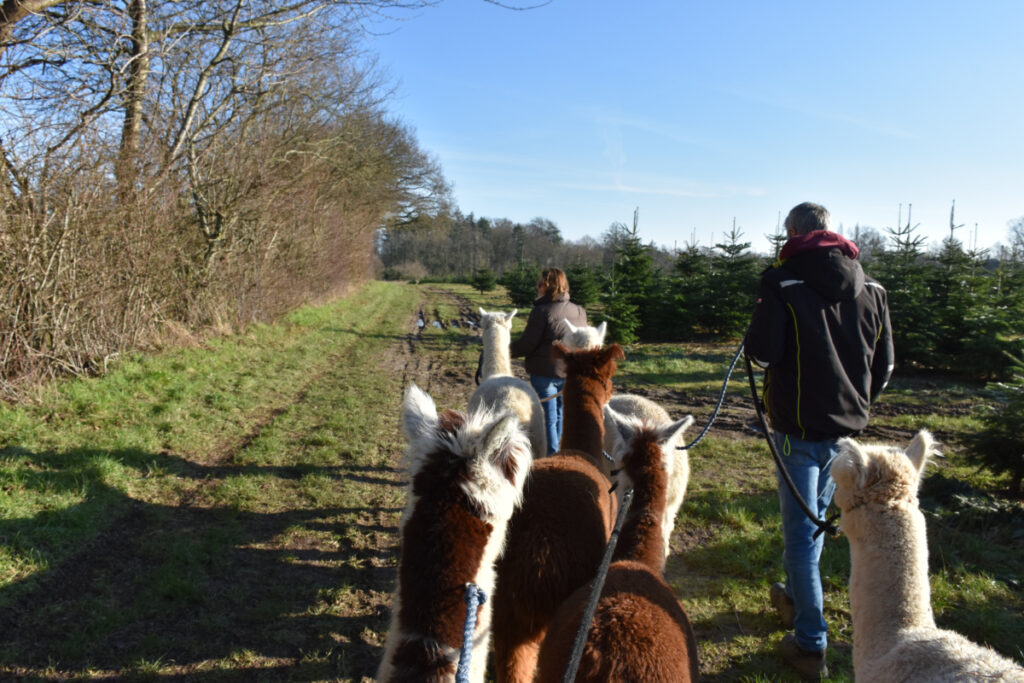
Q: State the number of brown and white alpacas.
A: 2